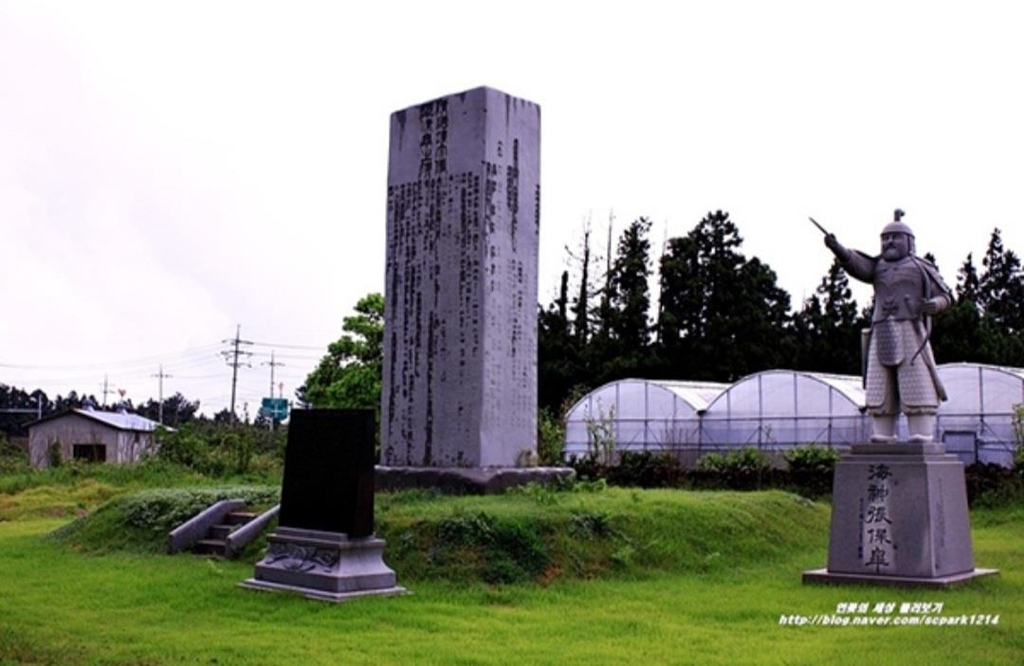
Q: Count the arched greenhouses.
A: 3